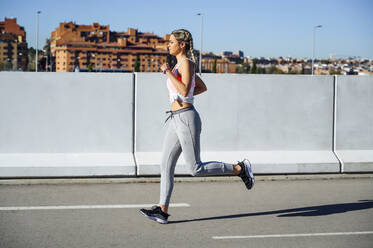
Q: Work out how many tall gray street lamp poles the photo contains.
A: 3